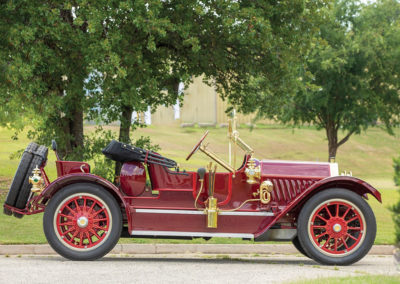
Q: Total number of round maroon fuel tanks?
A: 1